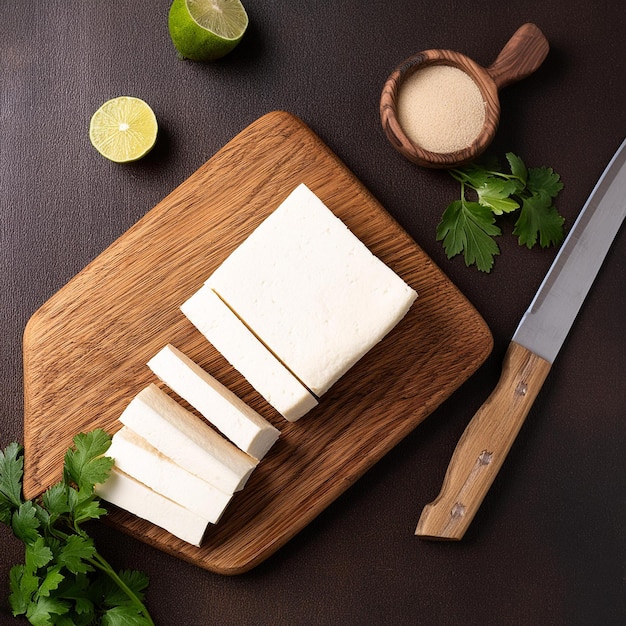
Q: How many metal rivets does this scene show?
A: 3